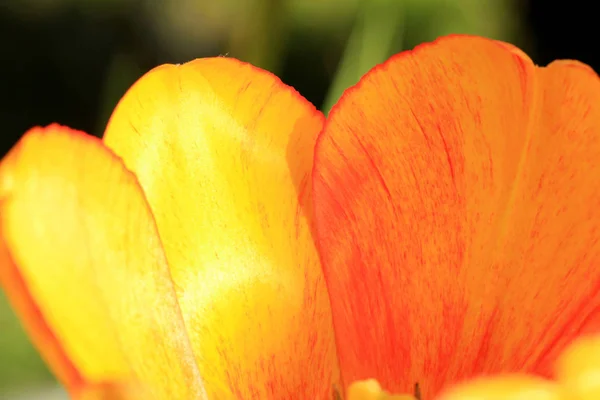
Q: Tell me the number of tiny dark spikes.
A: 2